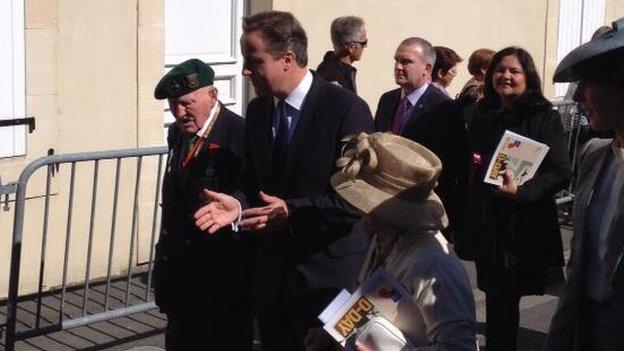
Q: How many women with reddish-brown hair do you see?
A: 2